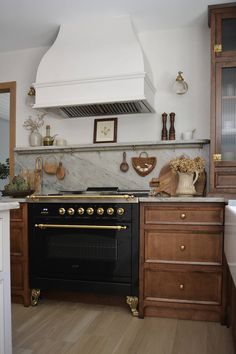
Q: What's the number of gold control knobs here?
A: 7